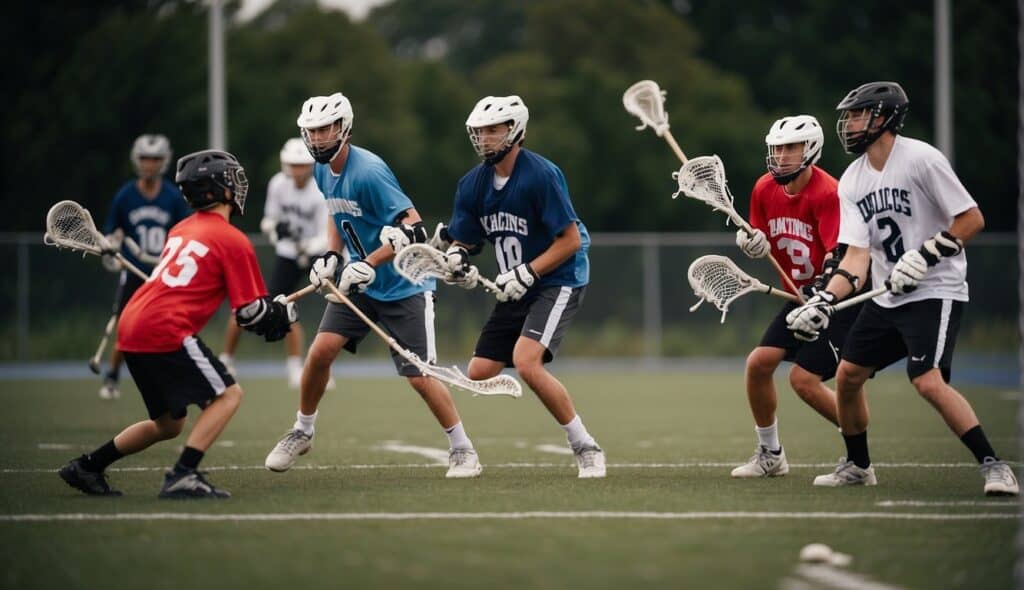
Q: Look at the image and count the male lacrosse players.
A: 7